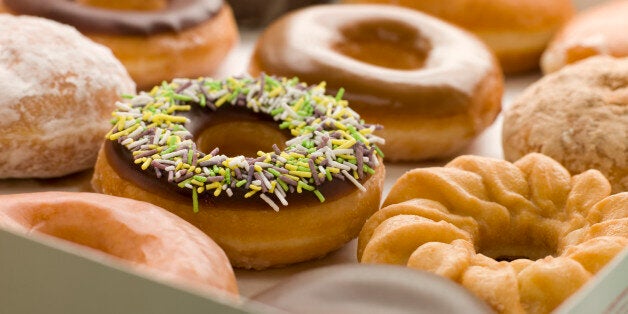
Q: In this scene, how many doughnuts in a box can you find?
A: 11